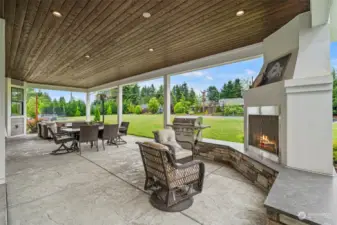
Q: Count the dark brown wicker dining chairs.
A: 6